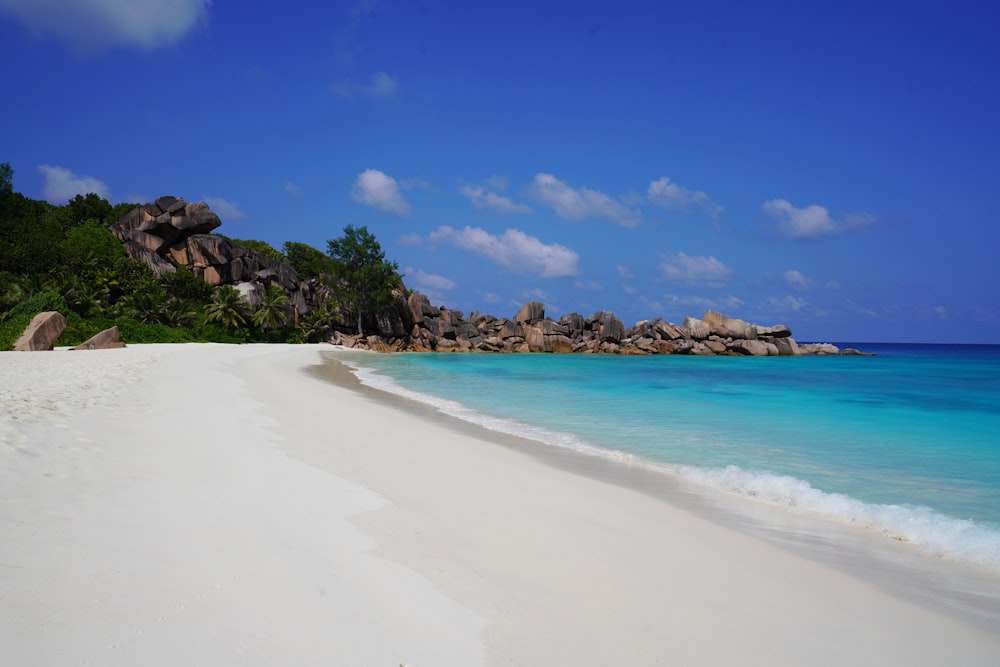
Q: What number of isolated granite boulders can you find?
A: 2